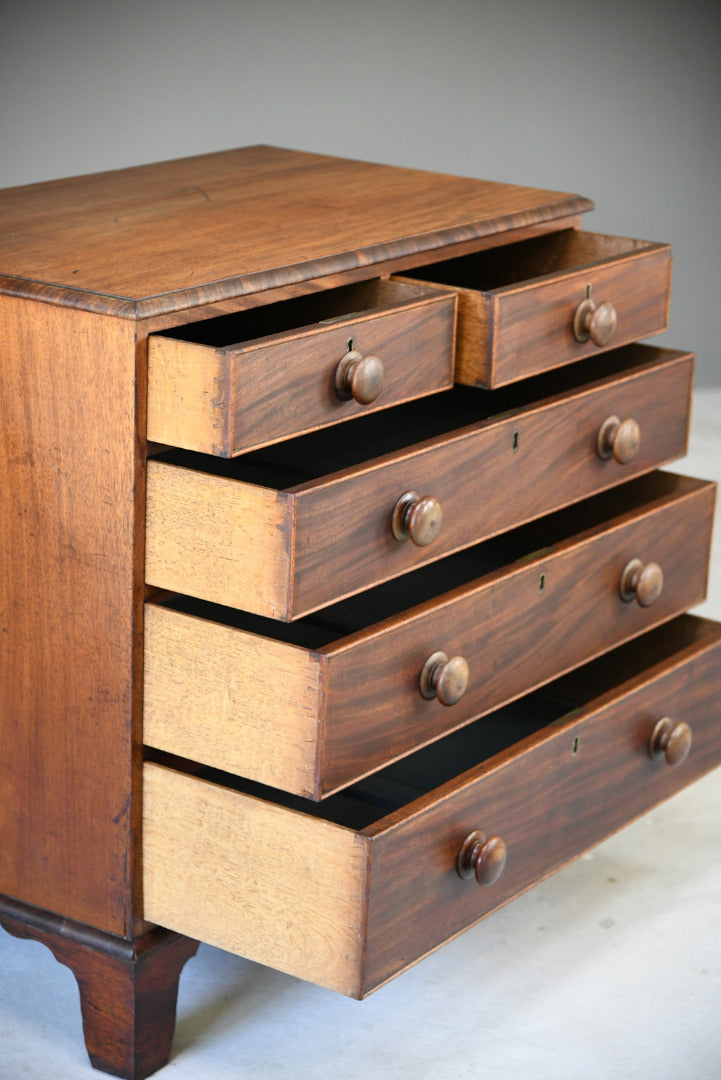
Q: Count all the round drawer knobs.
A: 8